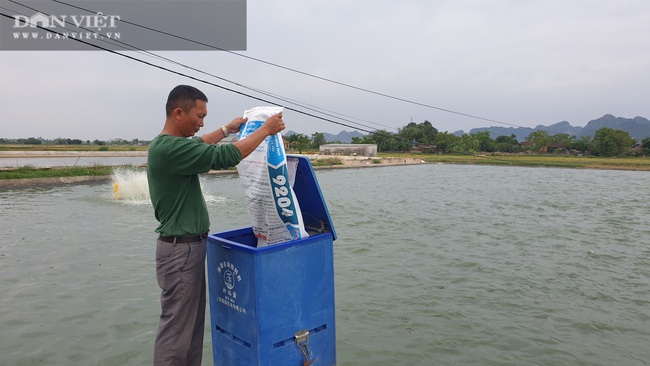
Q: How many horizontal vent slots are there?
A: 4